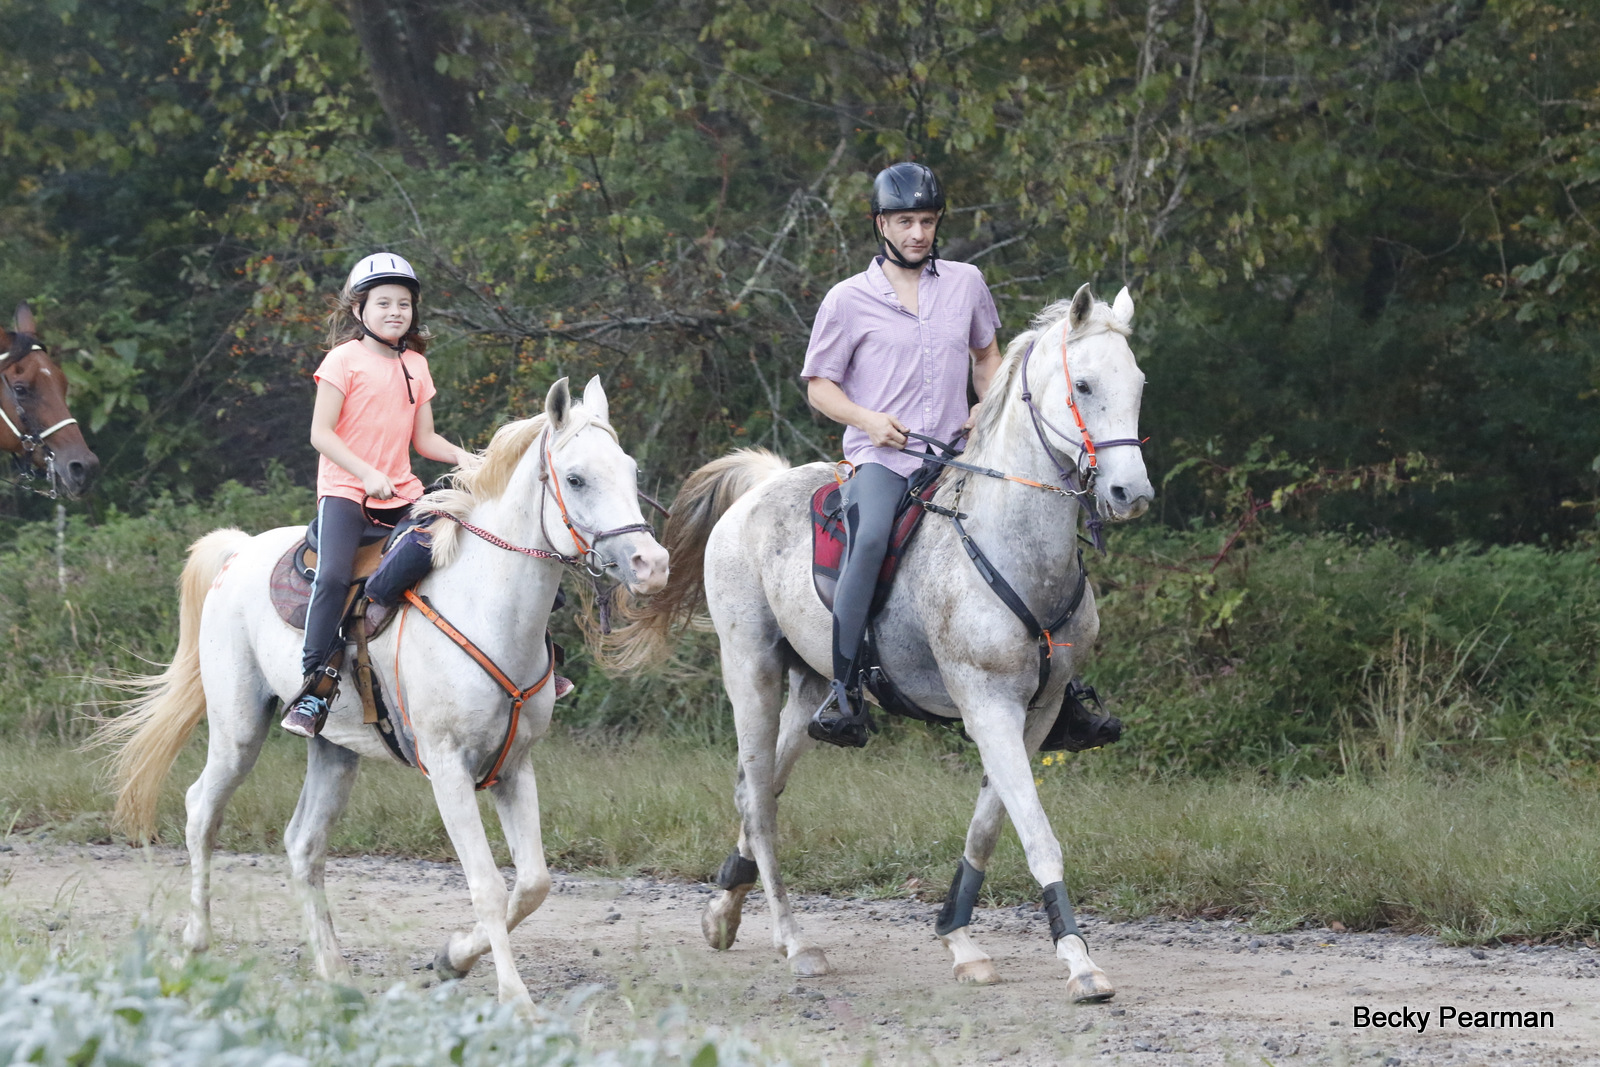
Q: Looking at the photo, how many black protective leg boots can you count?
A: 3